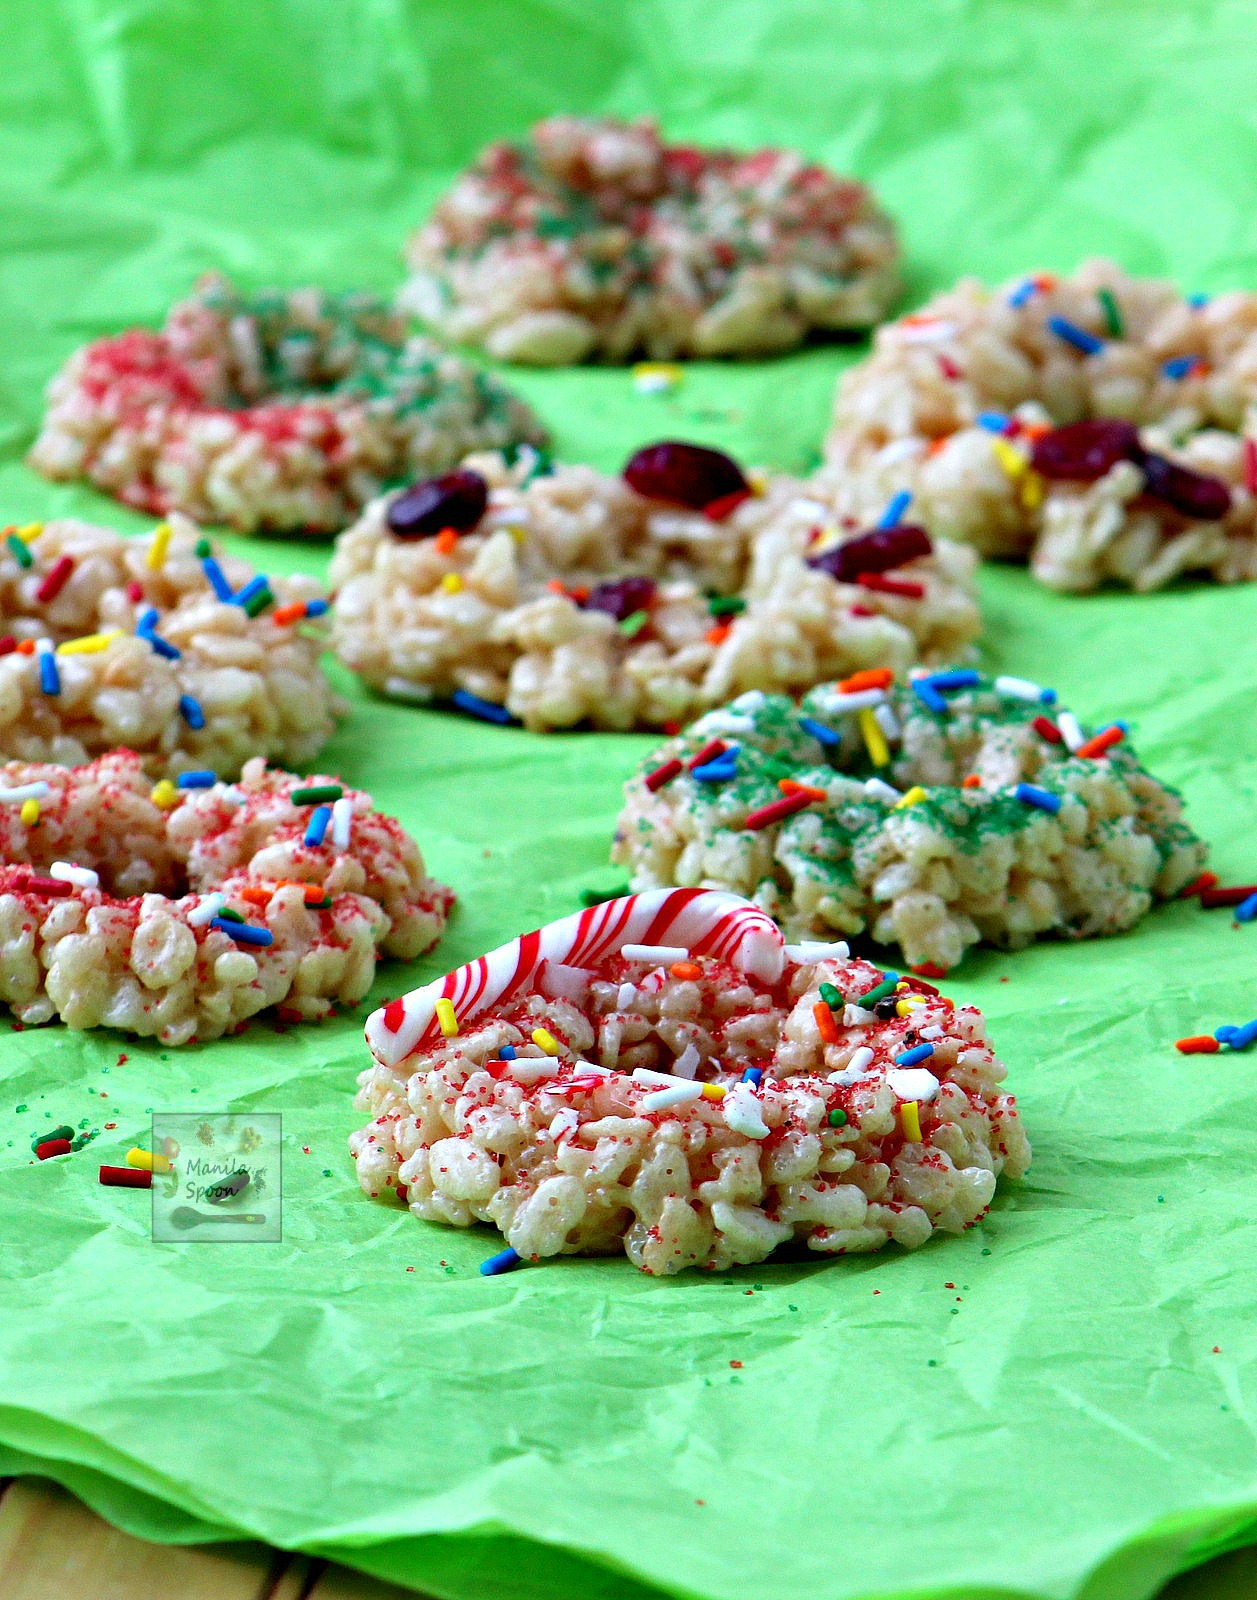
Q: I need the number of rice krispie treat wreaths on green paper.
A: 8